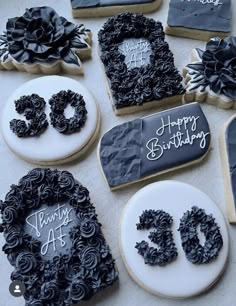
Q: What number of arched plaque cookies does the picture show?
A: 2